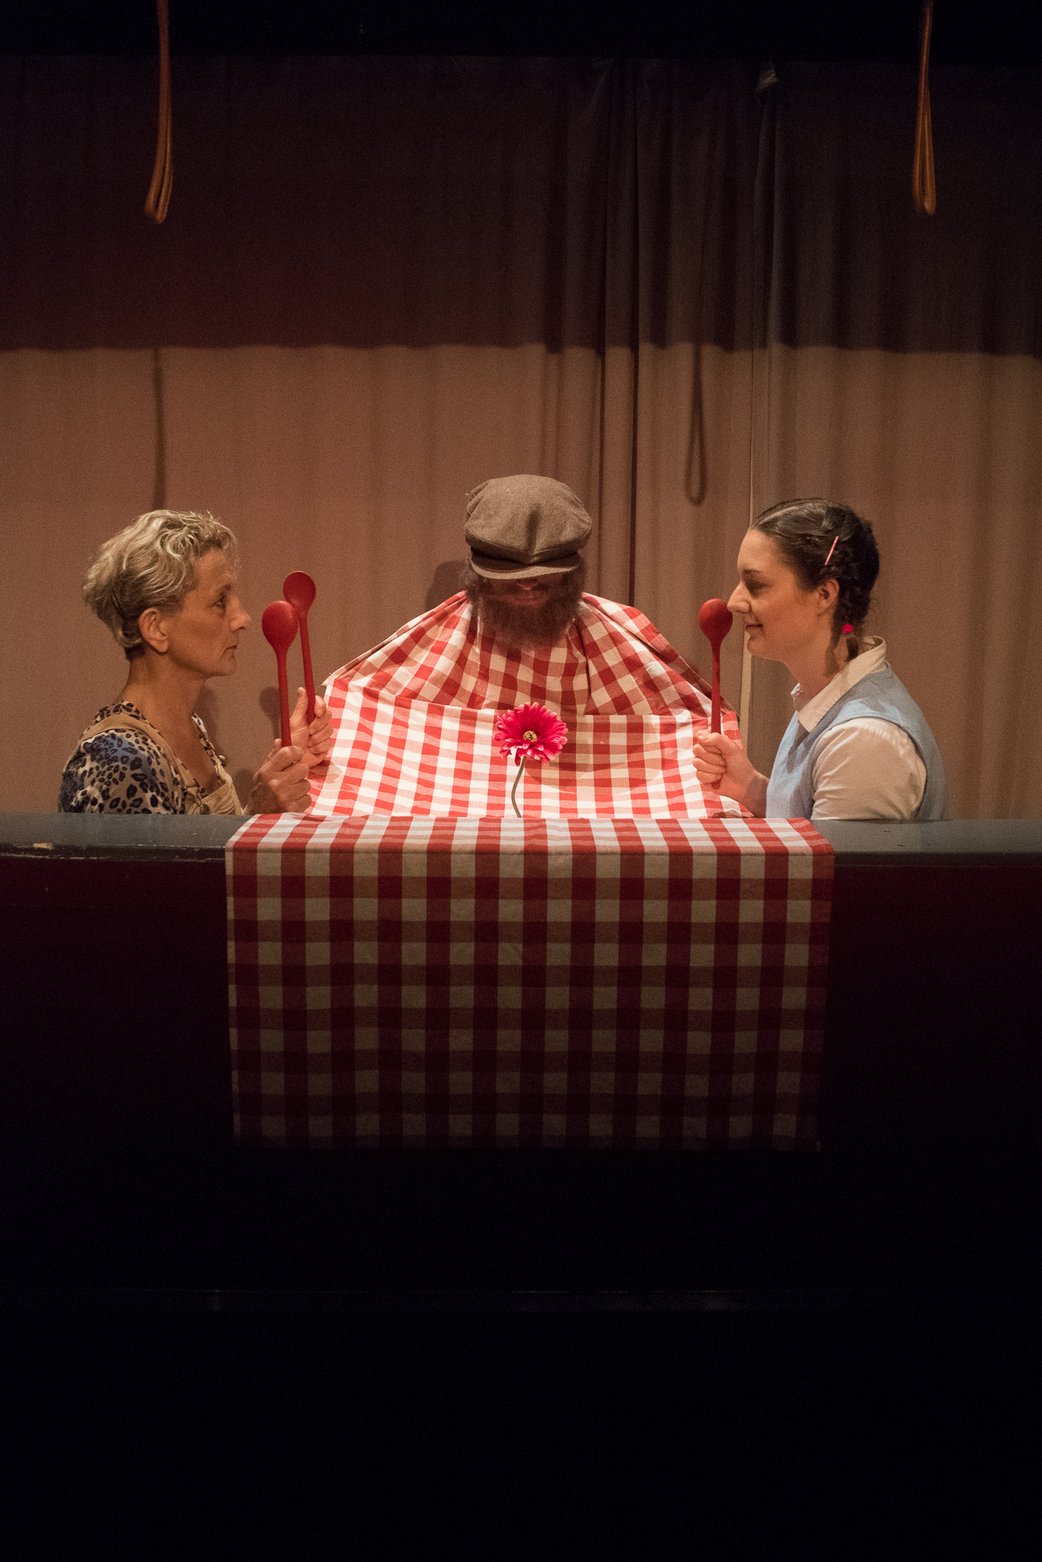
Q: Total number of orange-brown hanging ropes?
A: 2